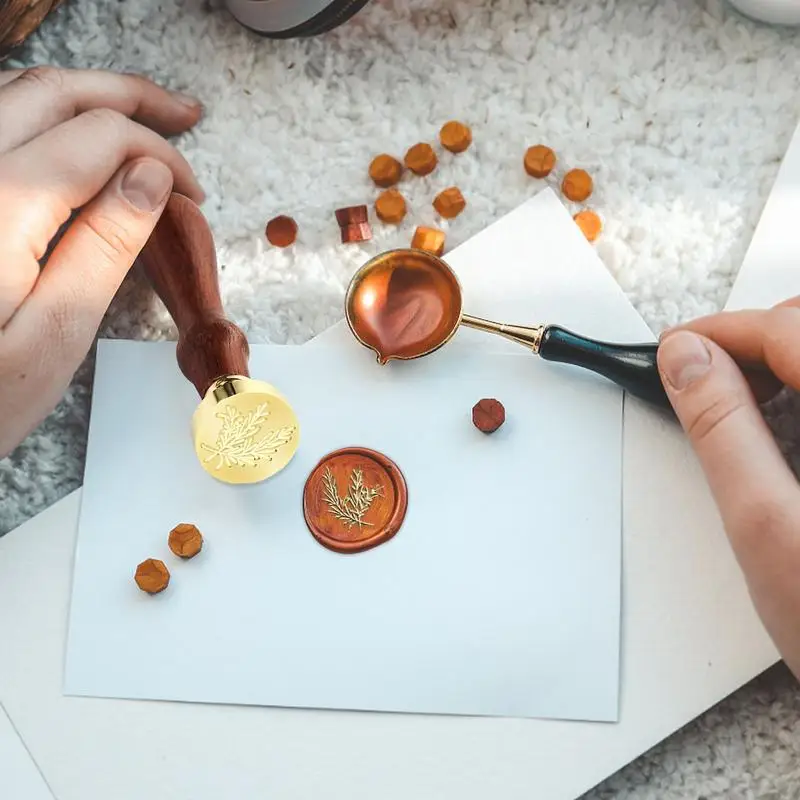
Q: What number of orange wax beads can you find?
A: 11